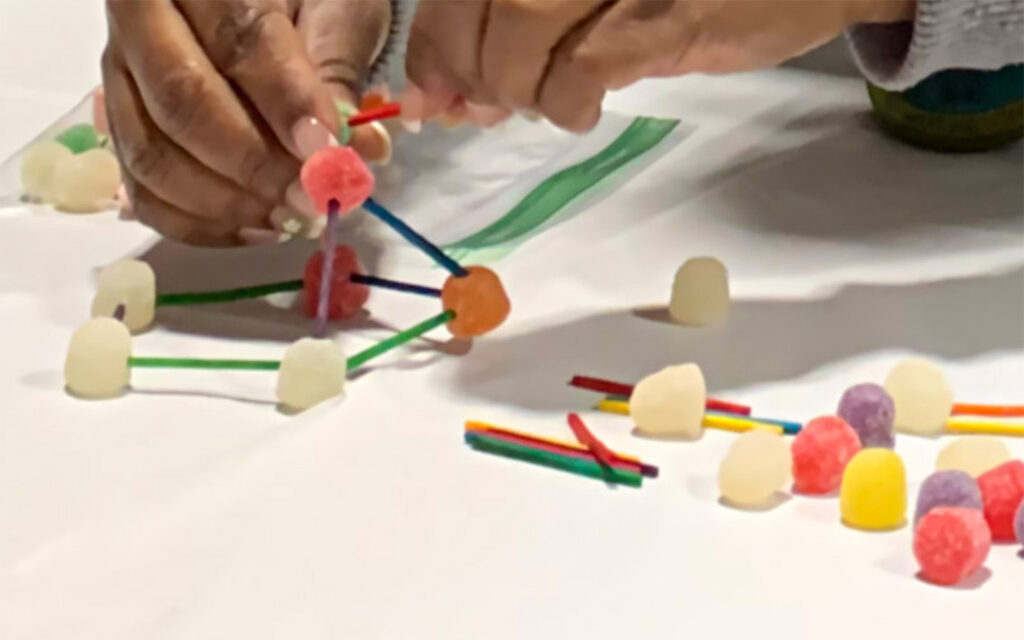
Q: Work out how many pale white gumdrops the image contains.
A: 10